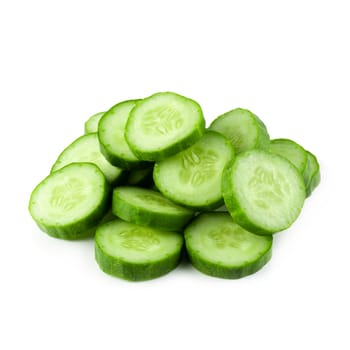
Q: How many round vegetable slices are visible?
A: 13